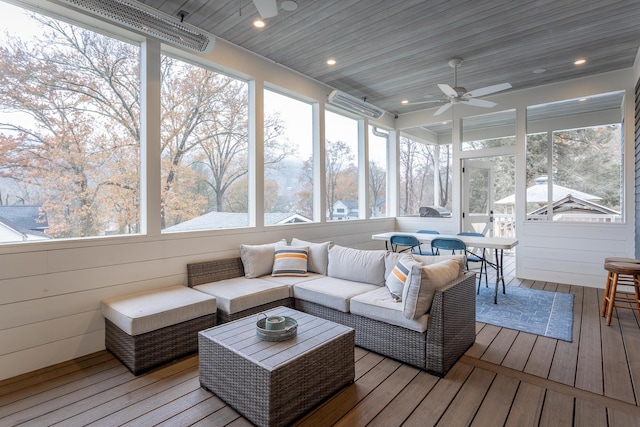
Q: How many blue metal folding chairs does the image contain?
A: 4